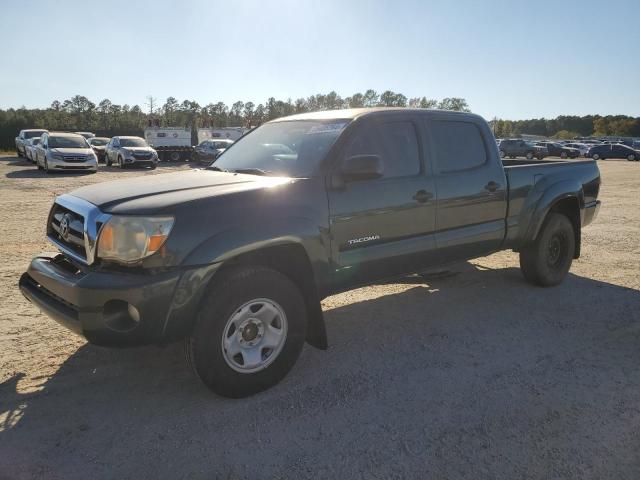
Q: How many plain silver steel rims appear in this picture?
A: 1